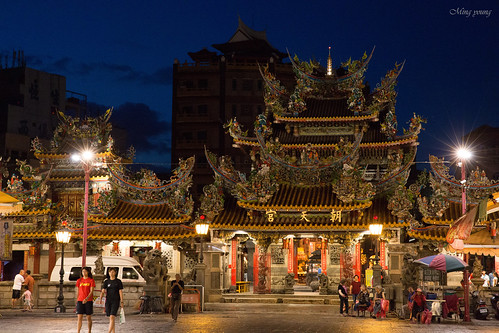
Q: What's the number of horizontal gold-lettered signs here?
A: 1